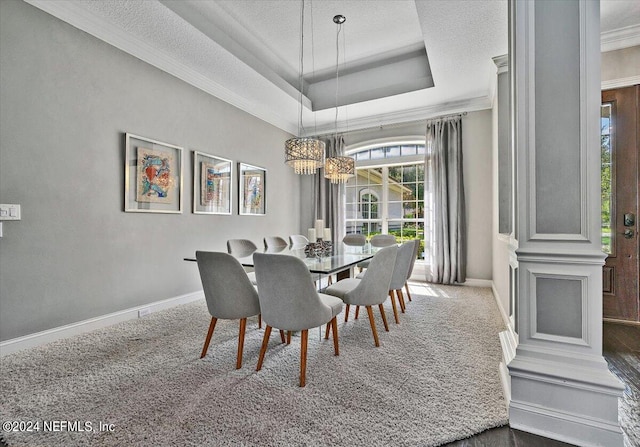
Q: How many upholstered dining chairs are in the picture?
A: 10